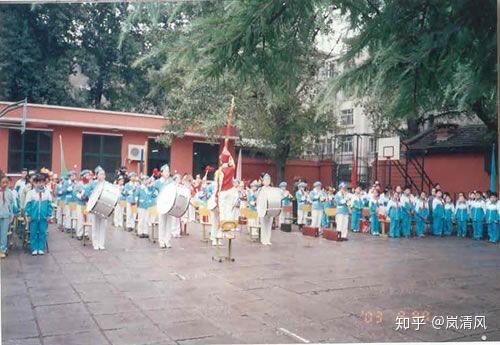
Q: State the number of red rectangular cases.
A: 2